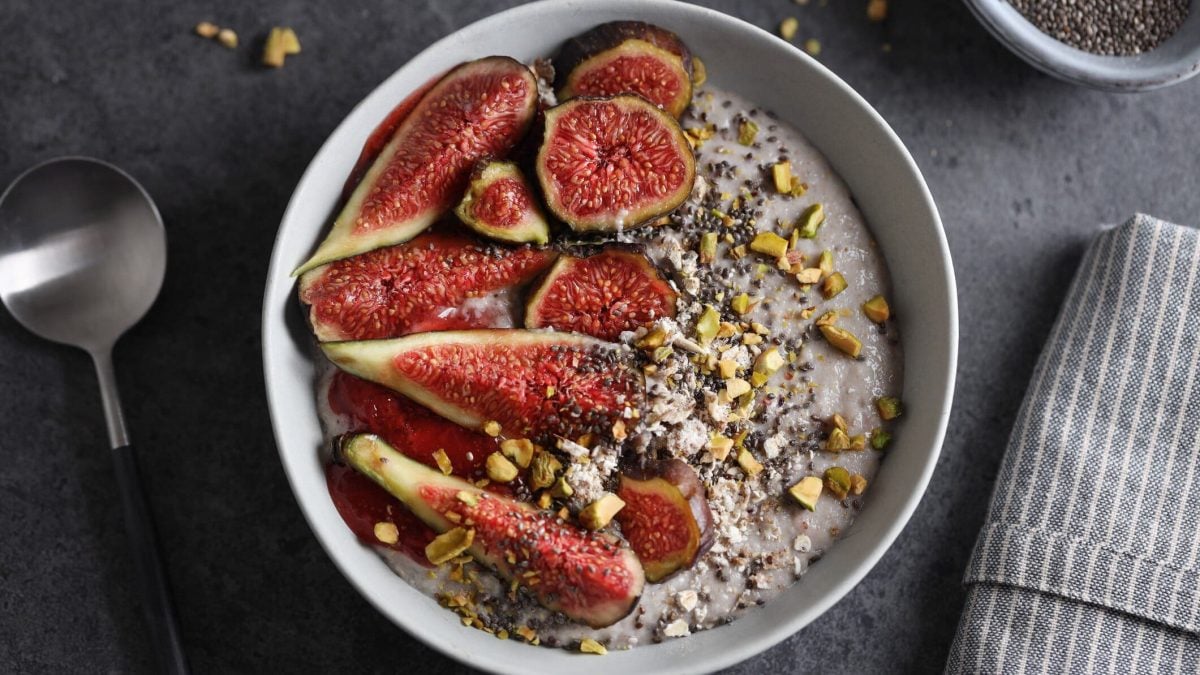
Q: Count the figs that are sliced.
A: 9